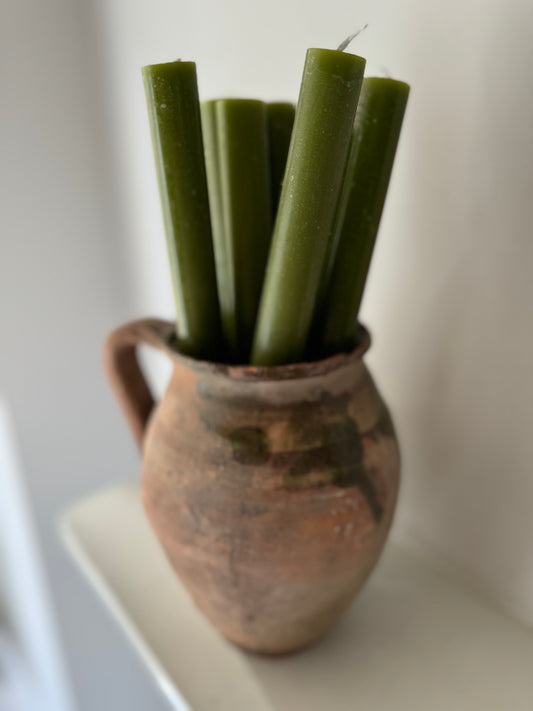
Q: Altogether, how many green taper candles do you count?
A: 6